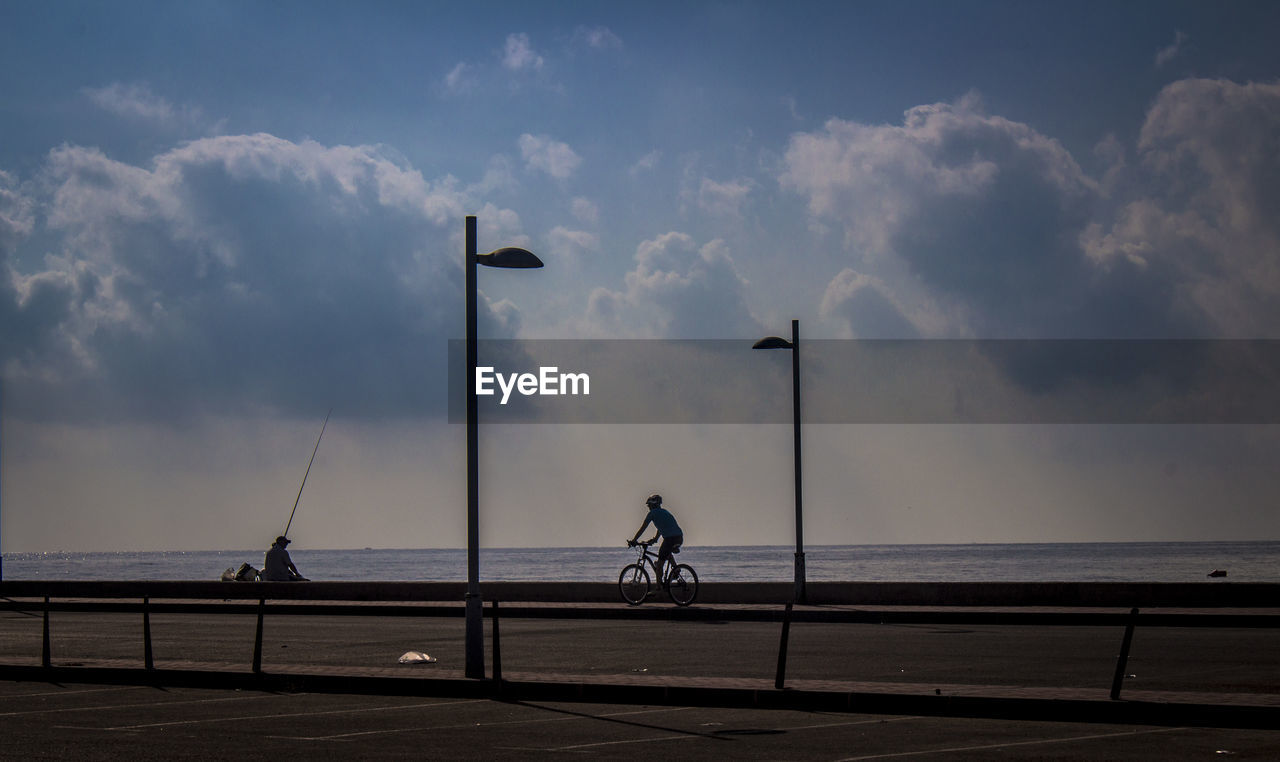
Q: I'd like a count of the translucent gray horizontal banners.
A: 1